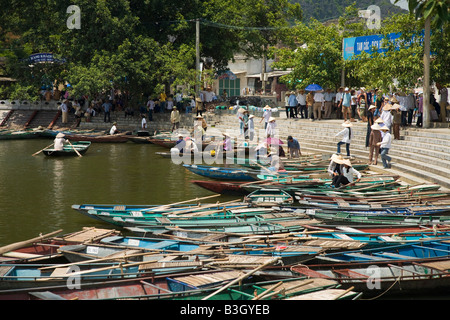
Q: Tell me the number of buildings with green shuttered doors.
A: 1